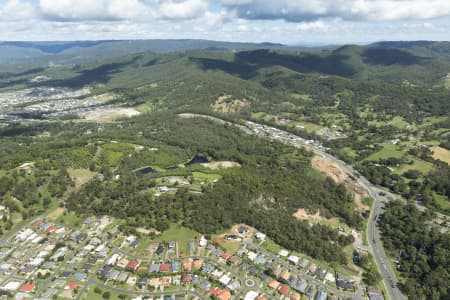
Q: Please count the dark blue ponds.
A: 2